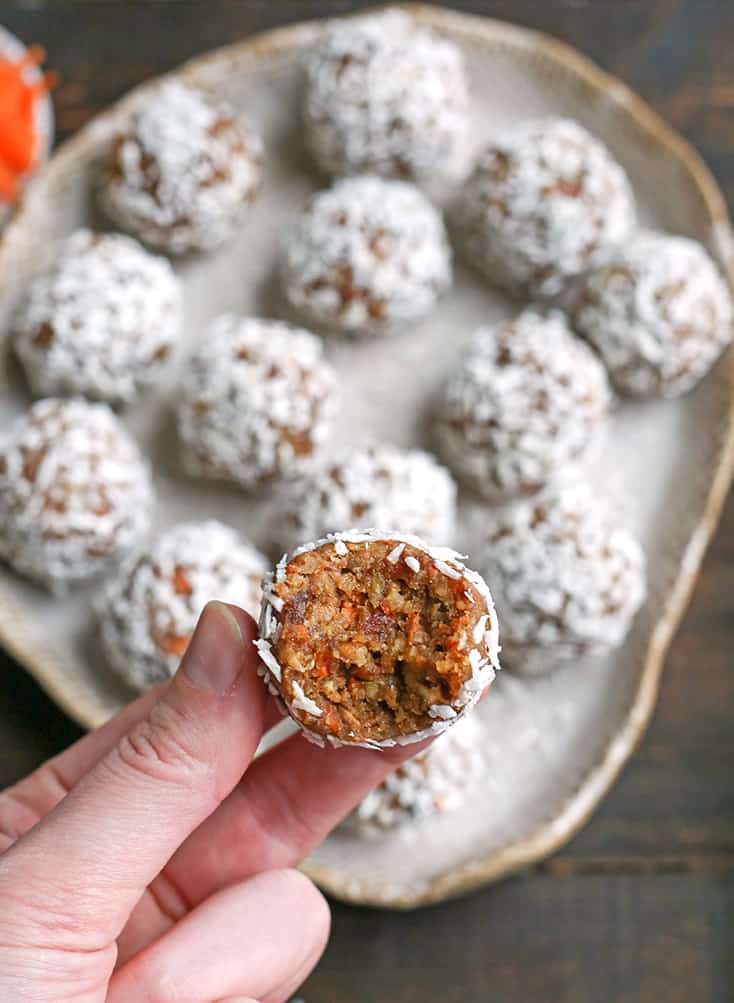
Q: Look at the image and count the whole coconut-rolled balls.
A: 13